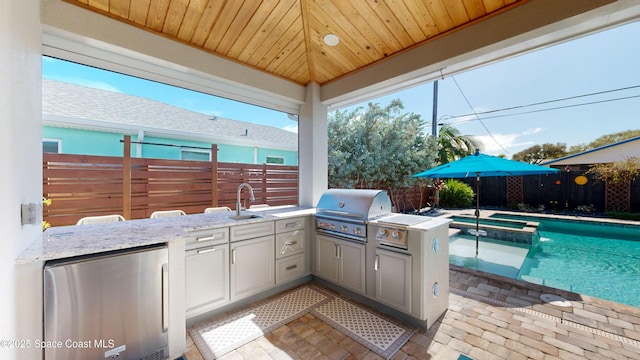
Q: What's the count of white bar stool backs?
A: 4